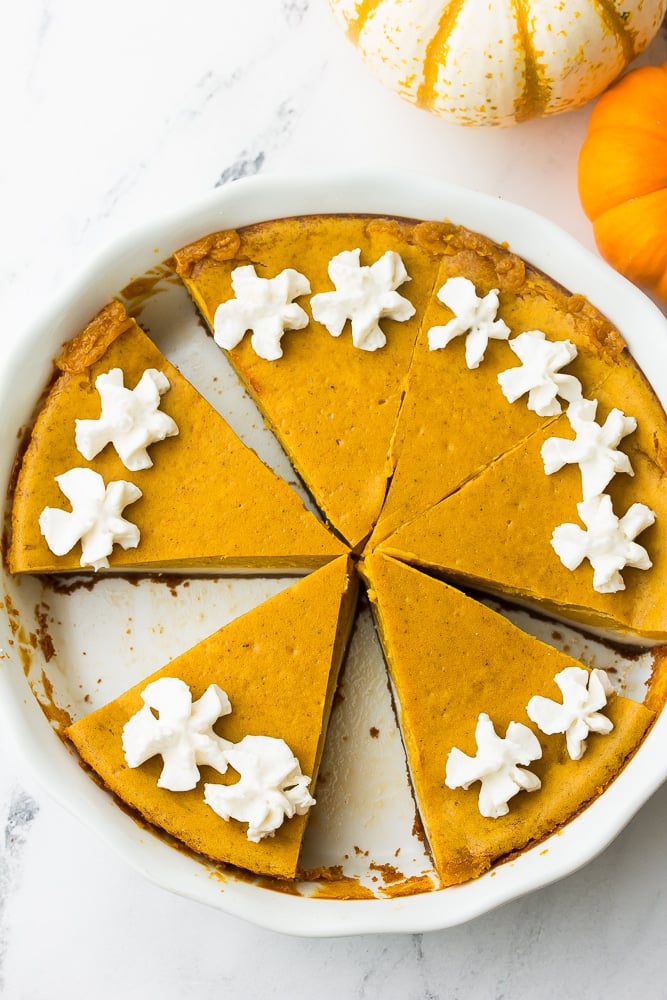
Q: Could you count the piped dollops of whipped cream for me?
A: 12